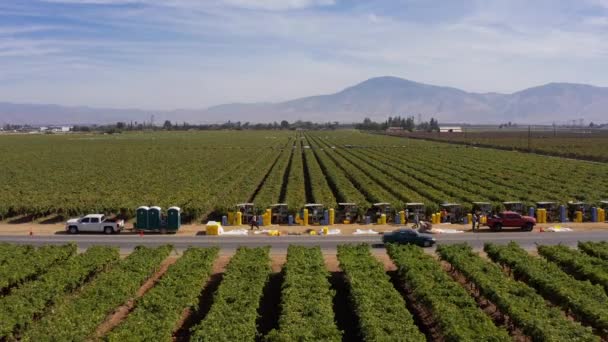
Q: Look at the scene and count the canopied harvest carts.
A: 12